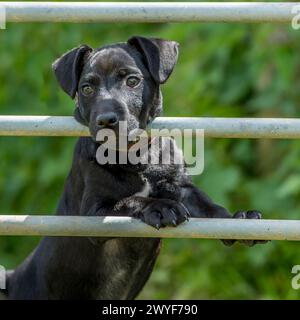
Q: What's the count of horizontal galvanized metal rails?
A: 3